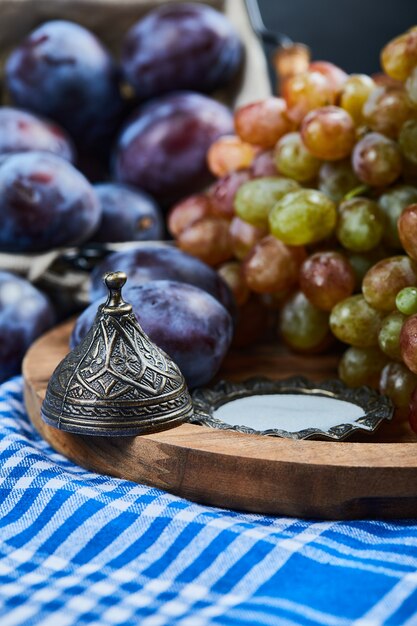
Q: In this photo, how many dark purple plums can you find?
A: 9